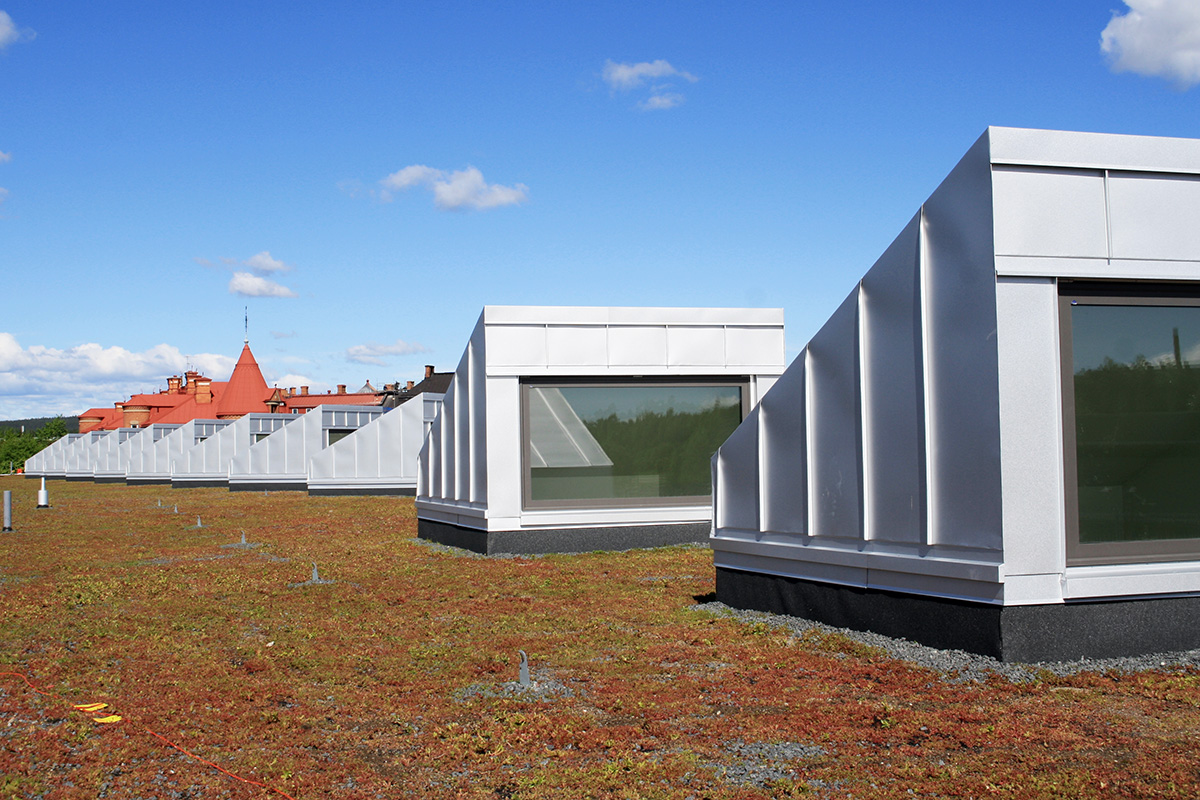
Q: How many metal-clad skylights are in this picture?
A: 10